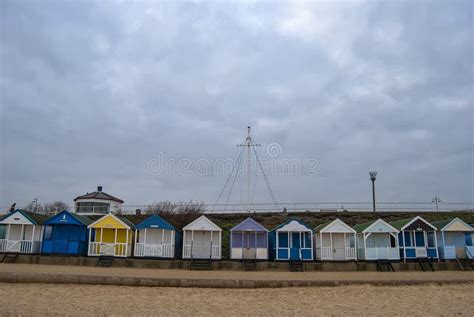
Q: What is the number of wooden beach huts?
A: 11